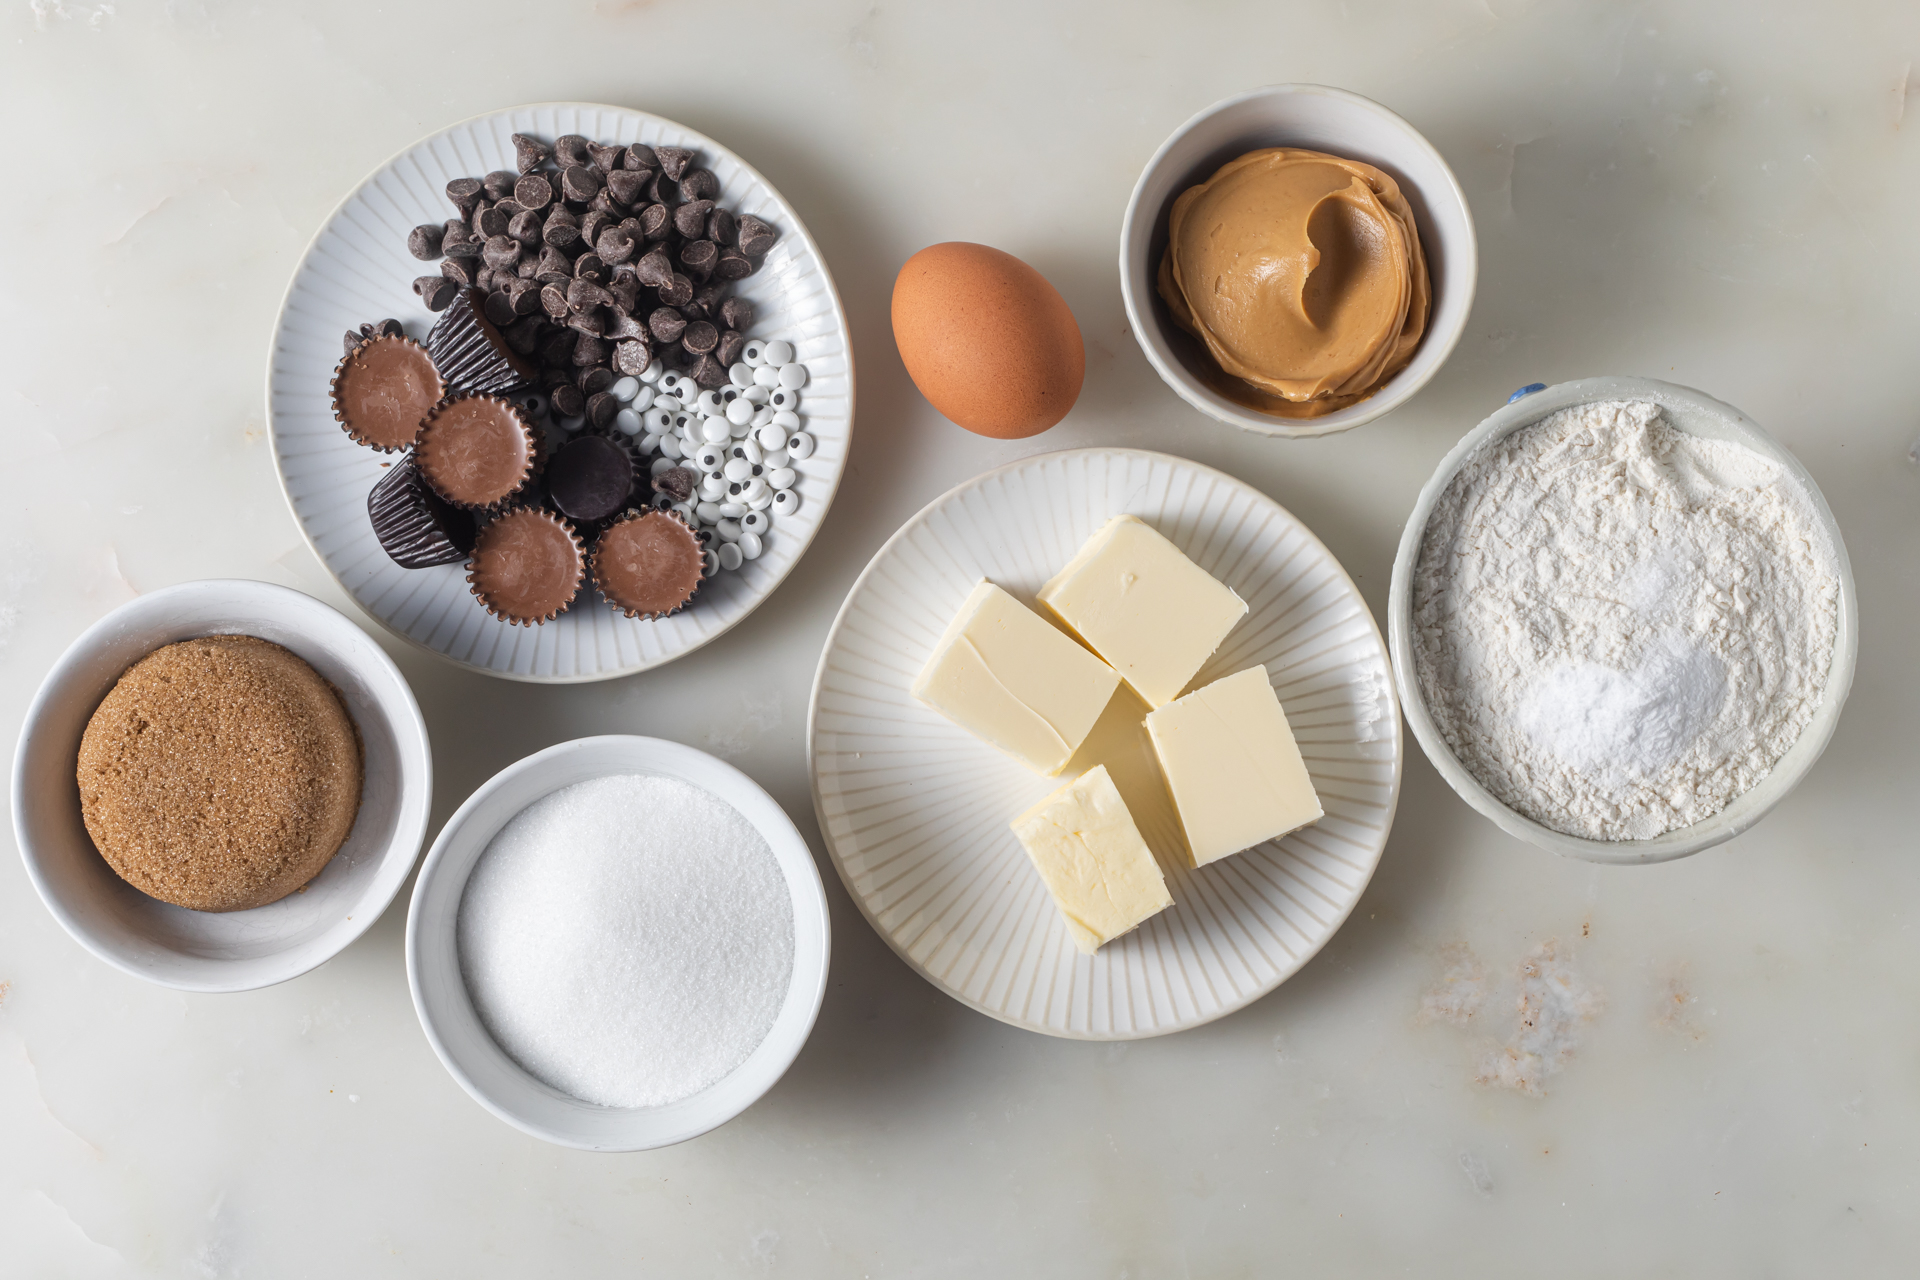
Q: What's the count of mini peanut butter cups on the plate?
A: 7